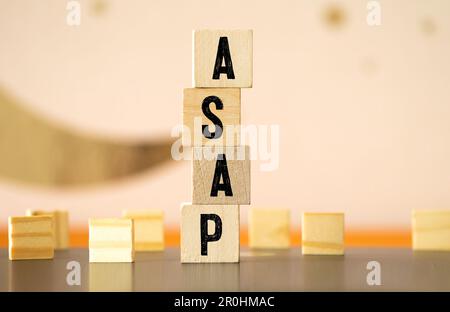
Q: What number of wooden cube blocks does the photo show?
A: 11